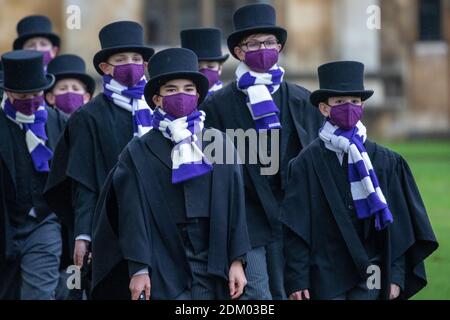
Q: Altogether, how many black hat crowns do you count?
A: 8